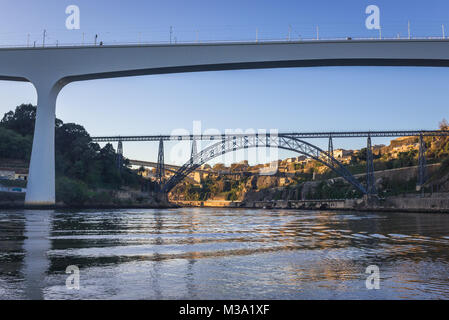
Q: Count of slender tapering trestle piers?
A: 6